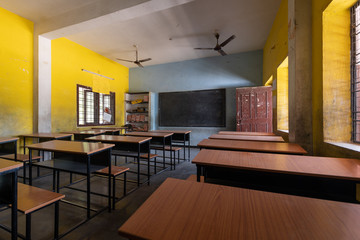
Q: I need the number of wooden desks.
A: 15